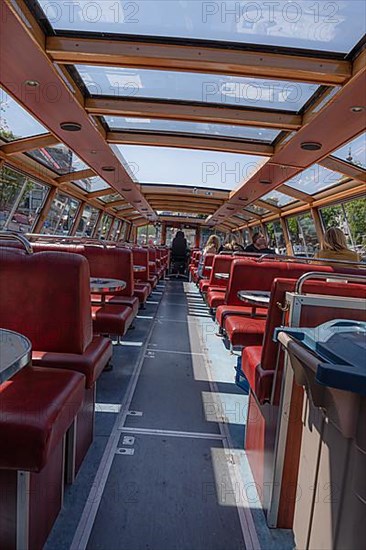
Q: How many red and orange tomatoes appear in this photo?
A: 0